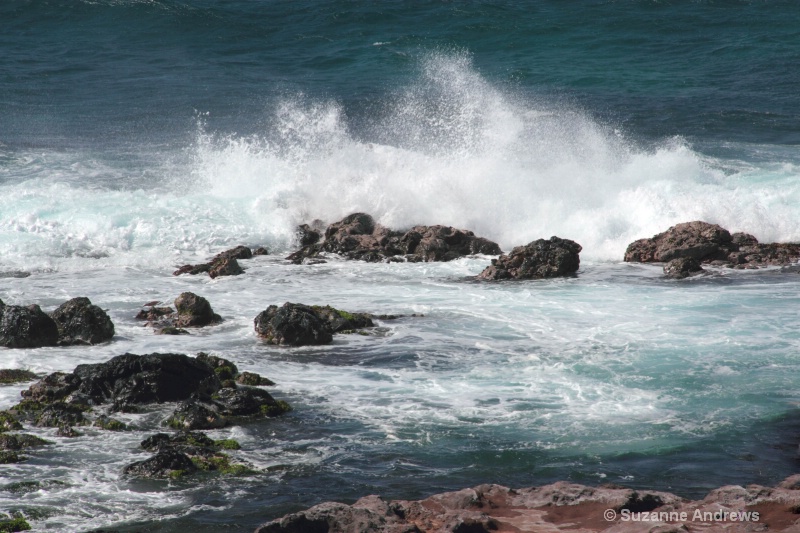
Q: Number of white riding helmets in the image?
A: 0